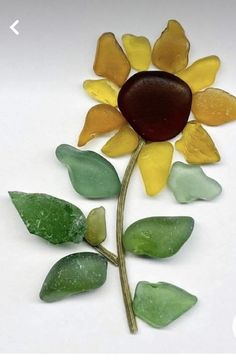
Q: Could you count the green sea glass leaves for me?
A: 7